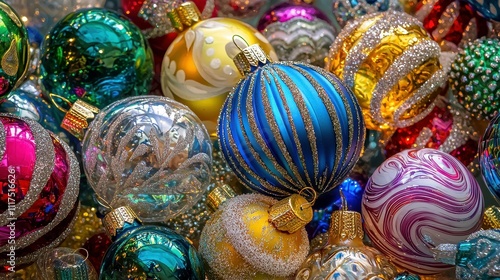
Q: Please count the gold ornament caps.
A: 8